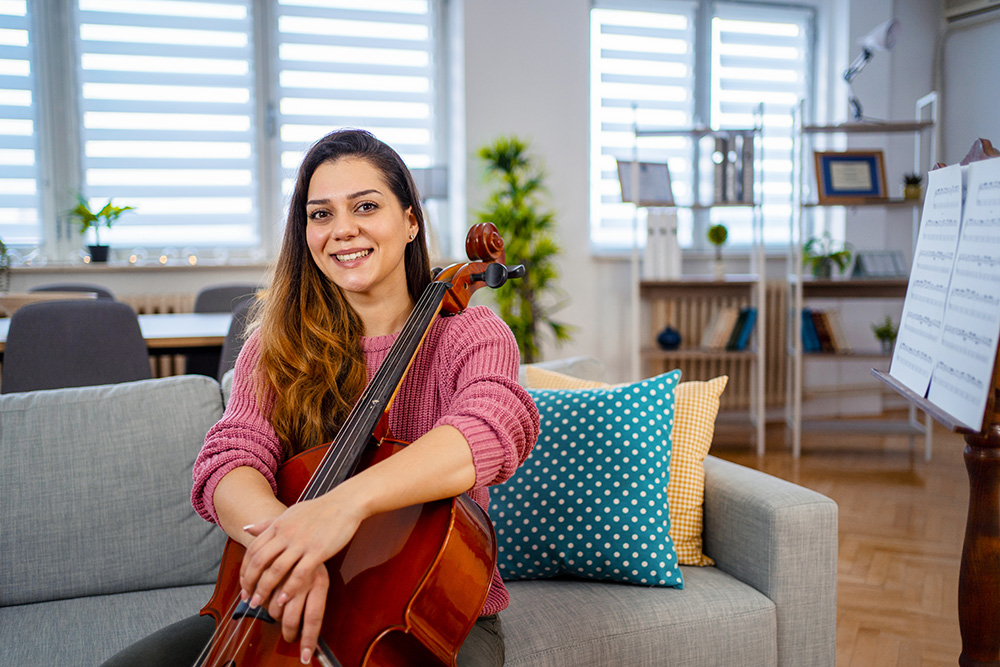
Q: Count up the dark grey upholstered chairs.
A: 4